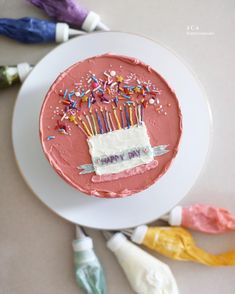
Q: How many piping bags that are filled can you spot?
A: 7